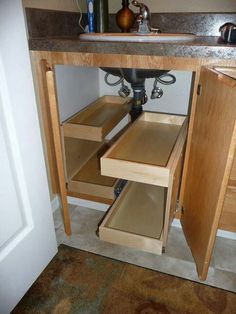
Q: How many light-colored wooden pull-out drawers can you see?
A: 4